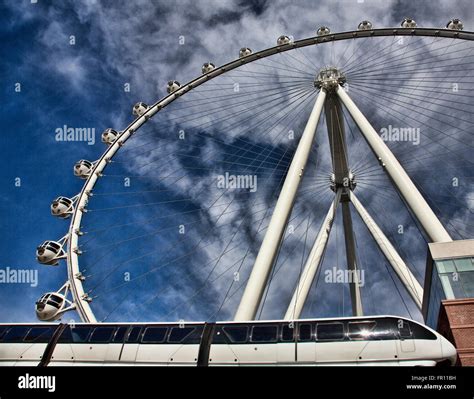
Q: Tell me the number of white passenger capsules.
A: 14